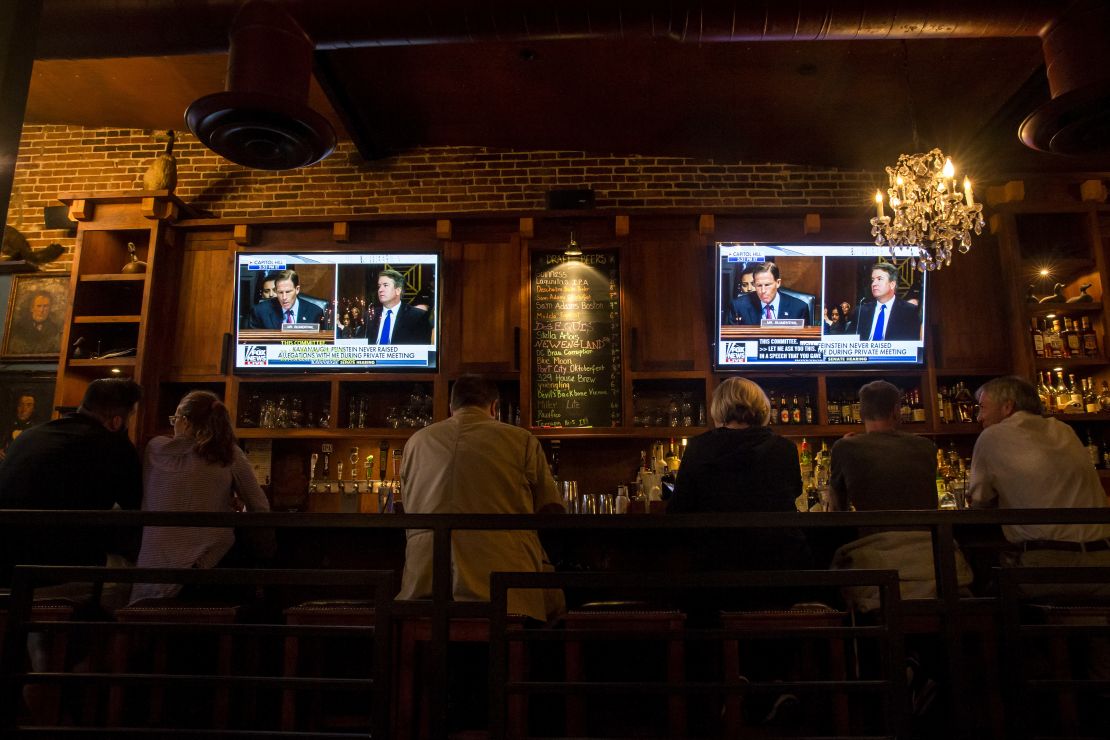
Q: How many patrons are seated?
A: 6